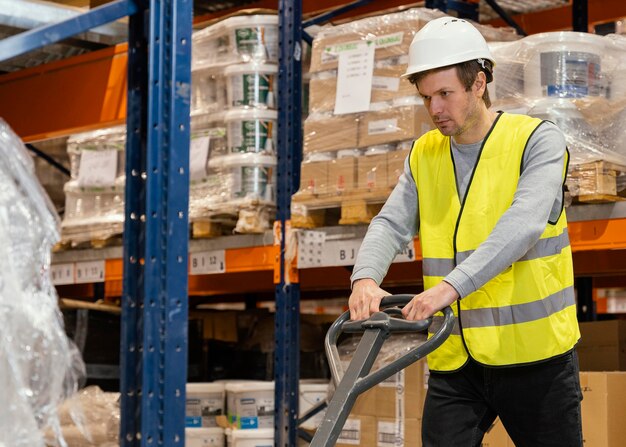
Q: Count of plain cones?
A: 0